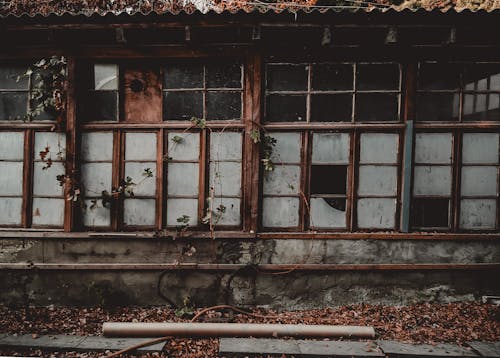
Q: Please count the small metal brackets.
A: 6